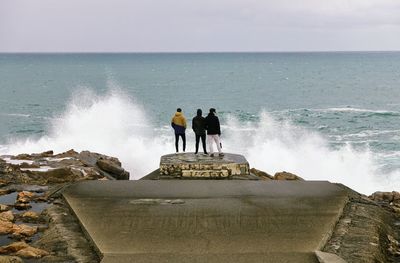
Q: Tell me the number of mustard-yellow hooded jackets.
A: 1